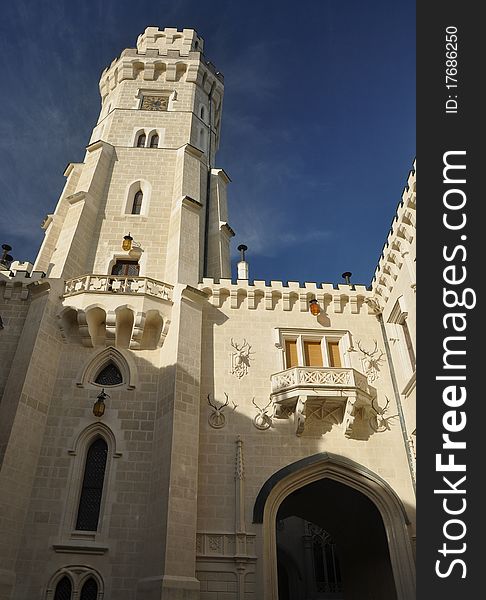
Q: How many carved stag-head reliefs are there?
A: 5